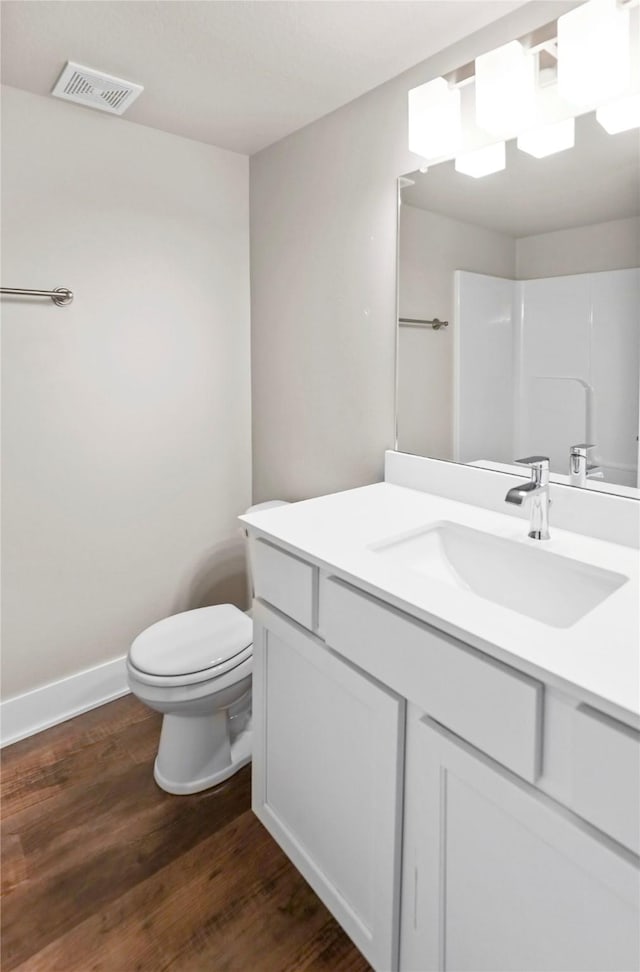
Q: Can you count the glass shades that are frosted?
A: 3